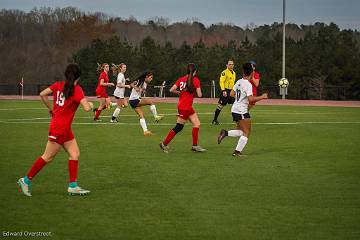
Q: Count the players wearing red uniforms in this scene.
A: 4